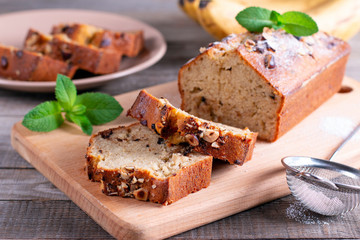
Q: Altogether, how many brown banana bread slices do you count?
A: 5